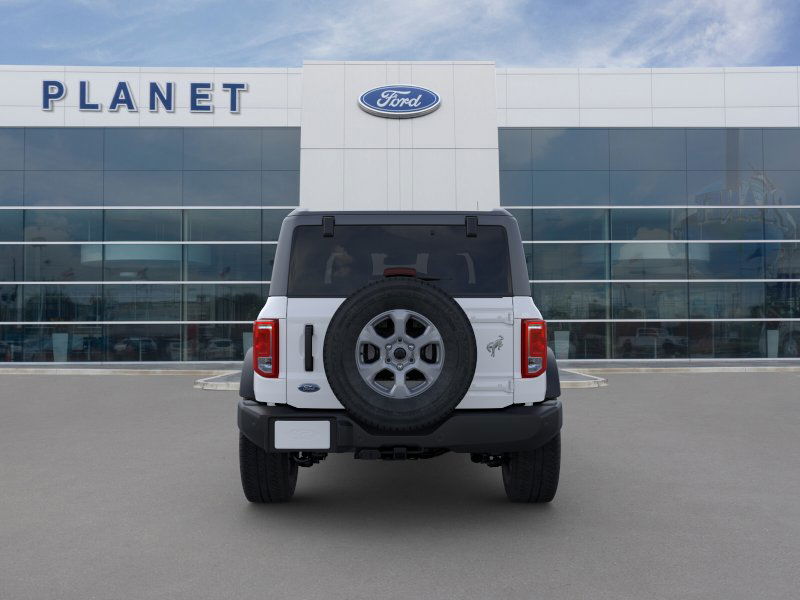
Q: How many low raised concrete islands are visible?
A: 2